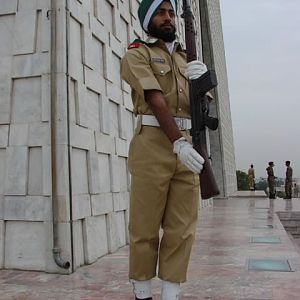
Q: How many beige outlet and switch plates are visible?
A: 0